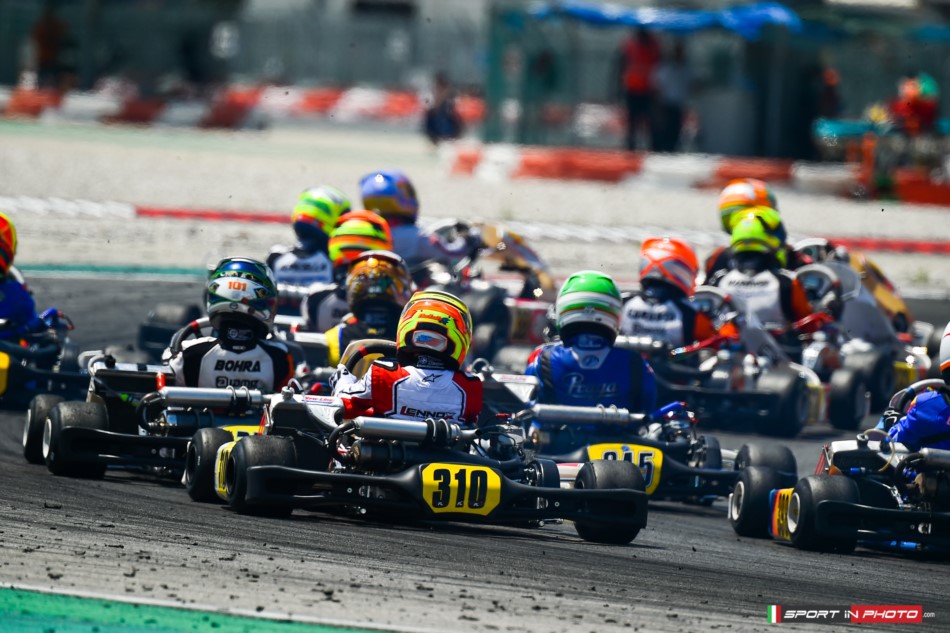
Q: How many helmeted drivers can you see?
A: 12